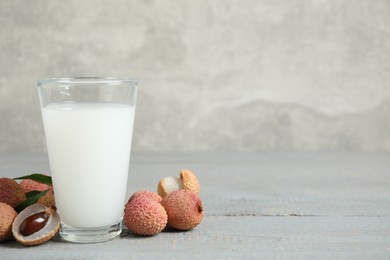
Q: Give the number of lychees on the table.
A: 7